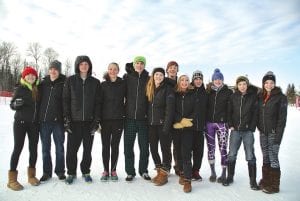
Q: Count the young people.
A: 12